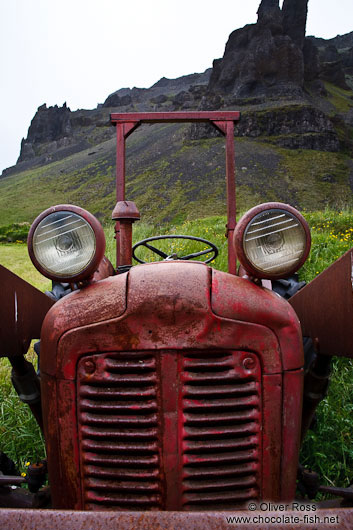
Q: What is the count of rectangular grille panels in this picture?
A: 2